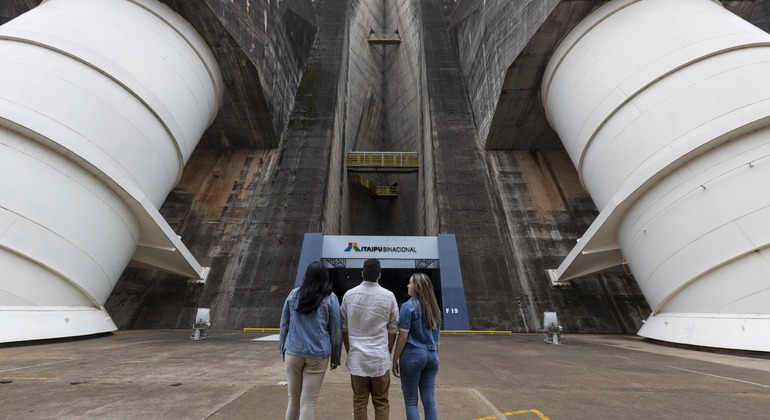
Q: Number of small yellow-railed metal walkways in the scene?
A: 3